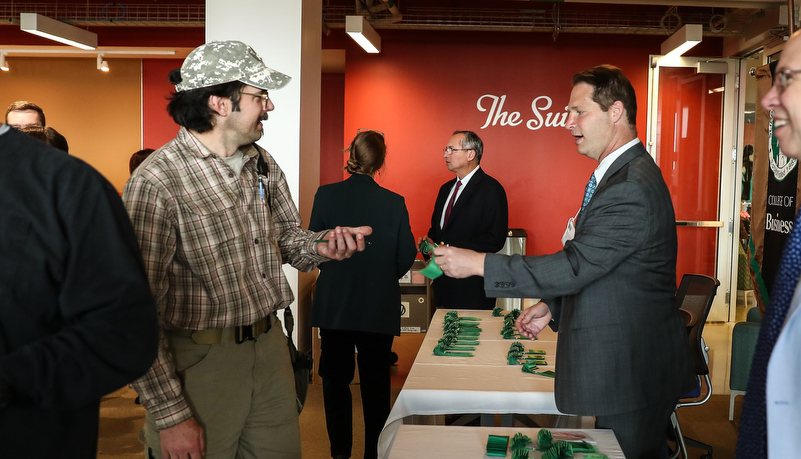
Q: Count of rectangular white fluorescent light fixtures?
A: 3